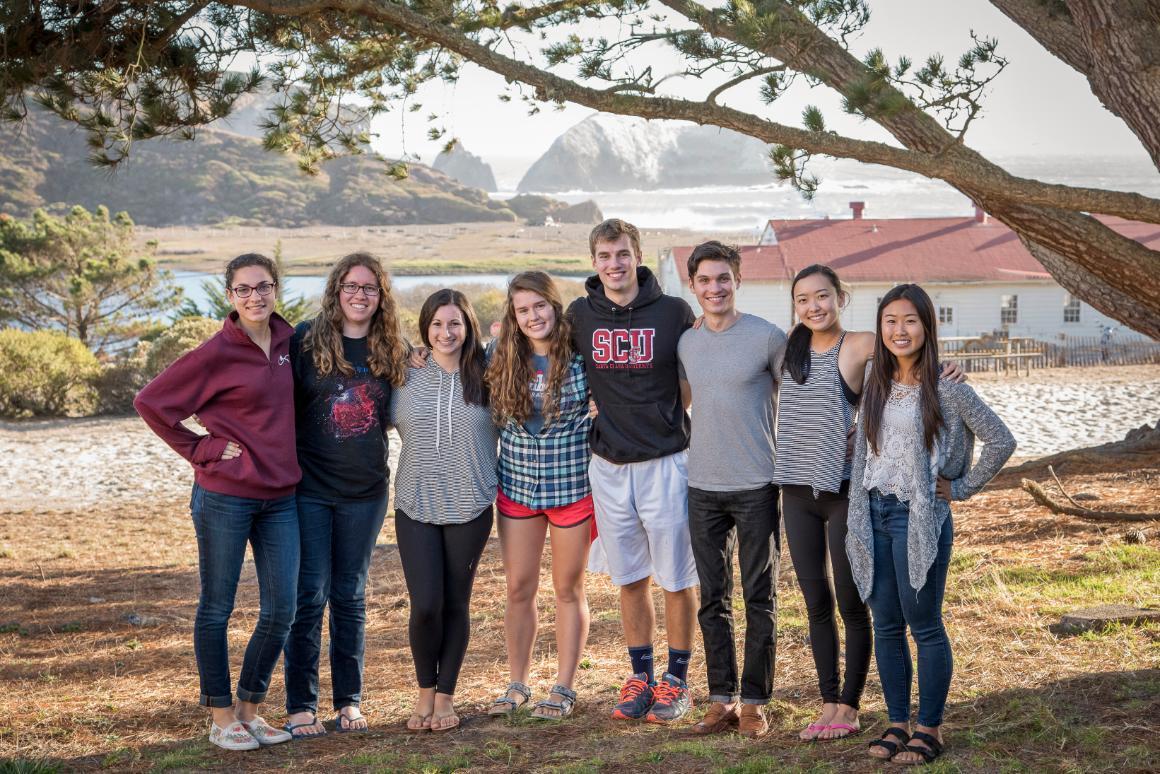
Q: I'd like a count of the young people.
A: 8